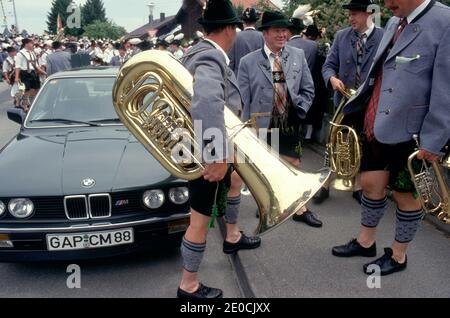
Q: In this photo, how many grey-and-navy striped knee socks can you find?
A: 4